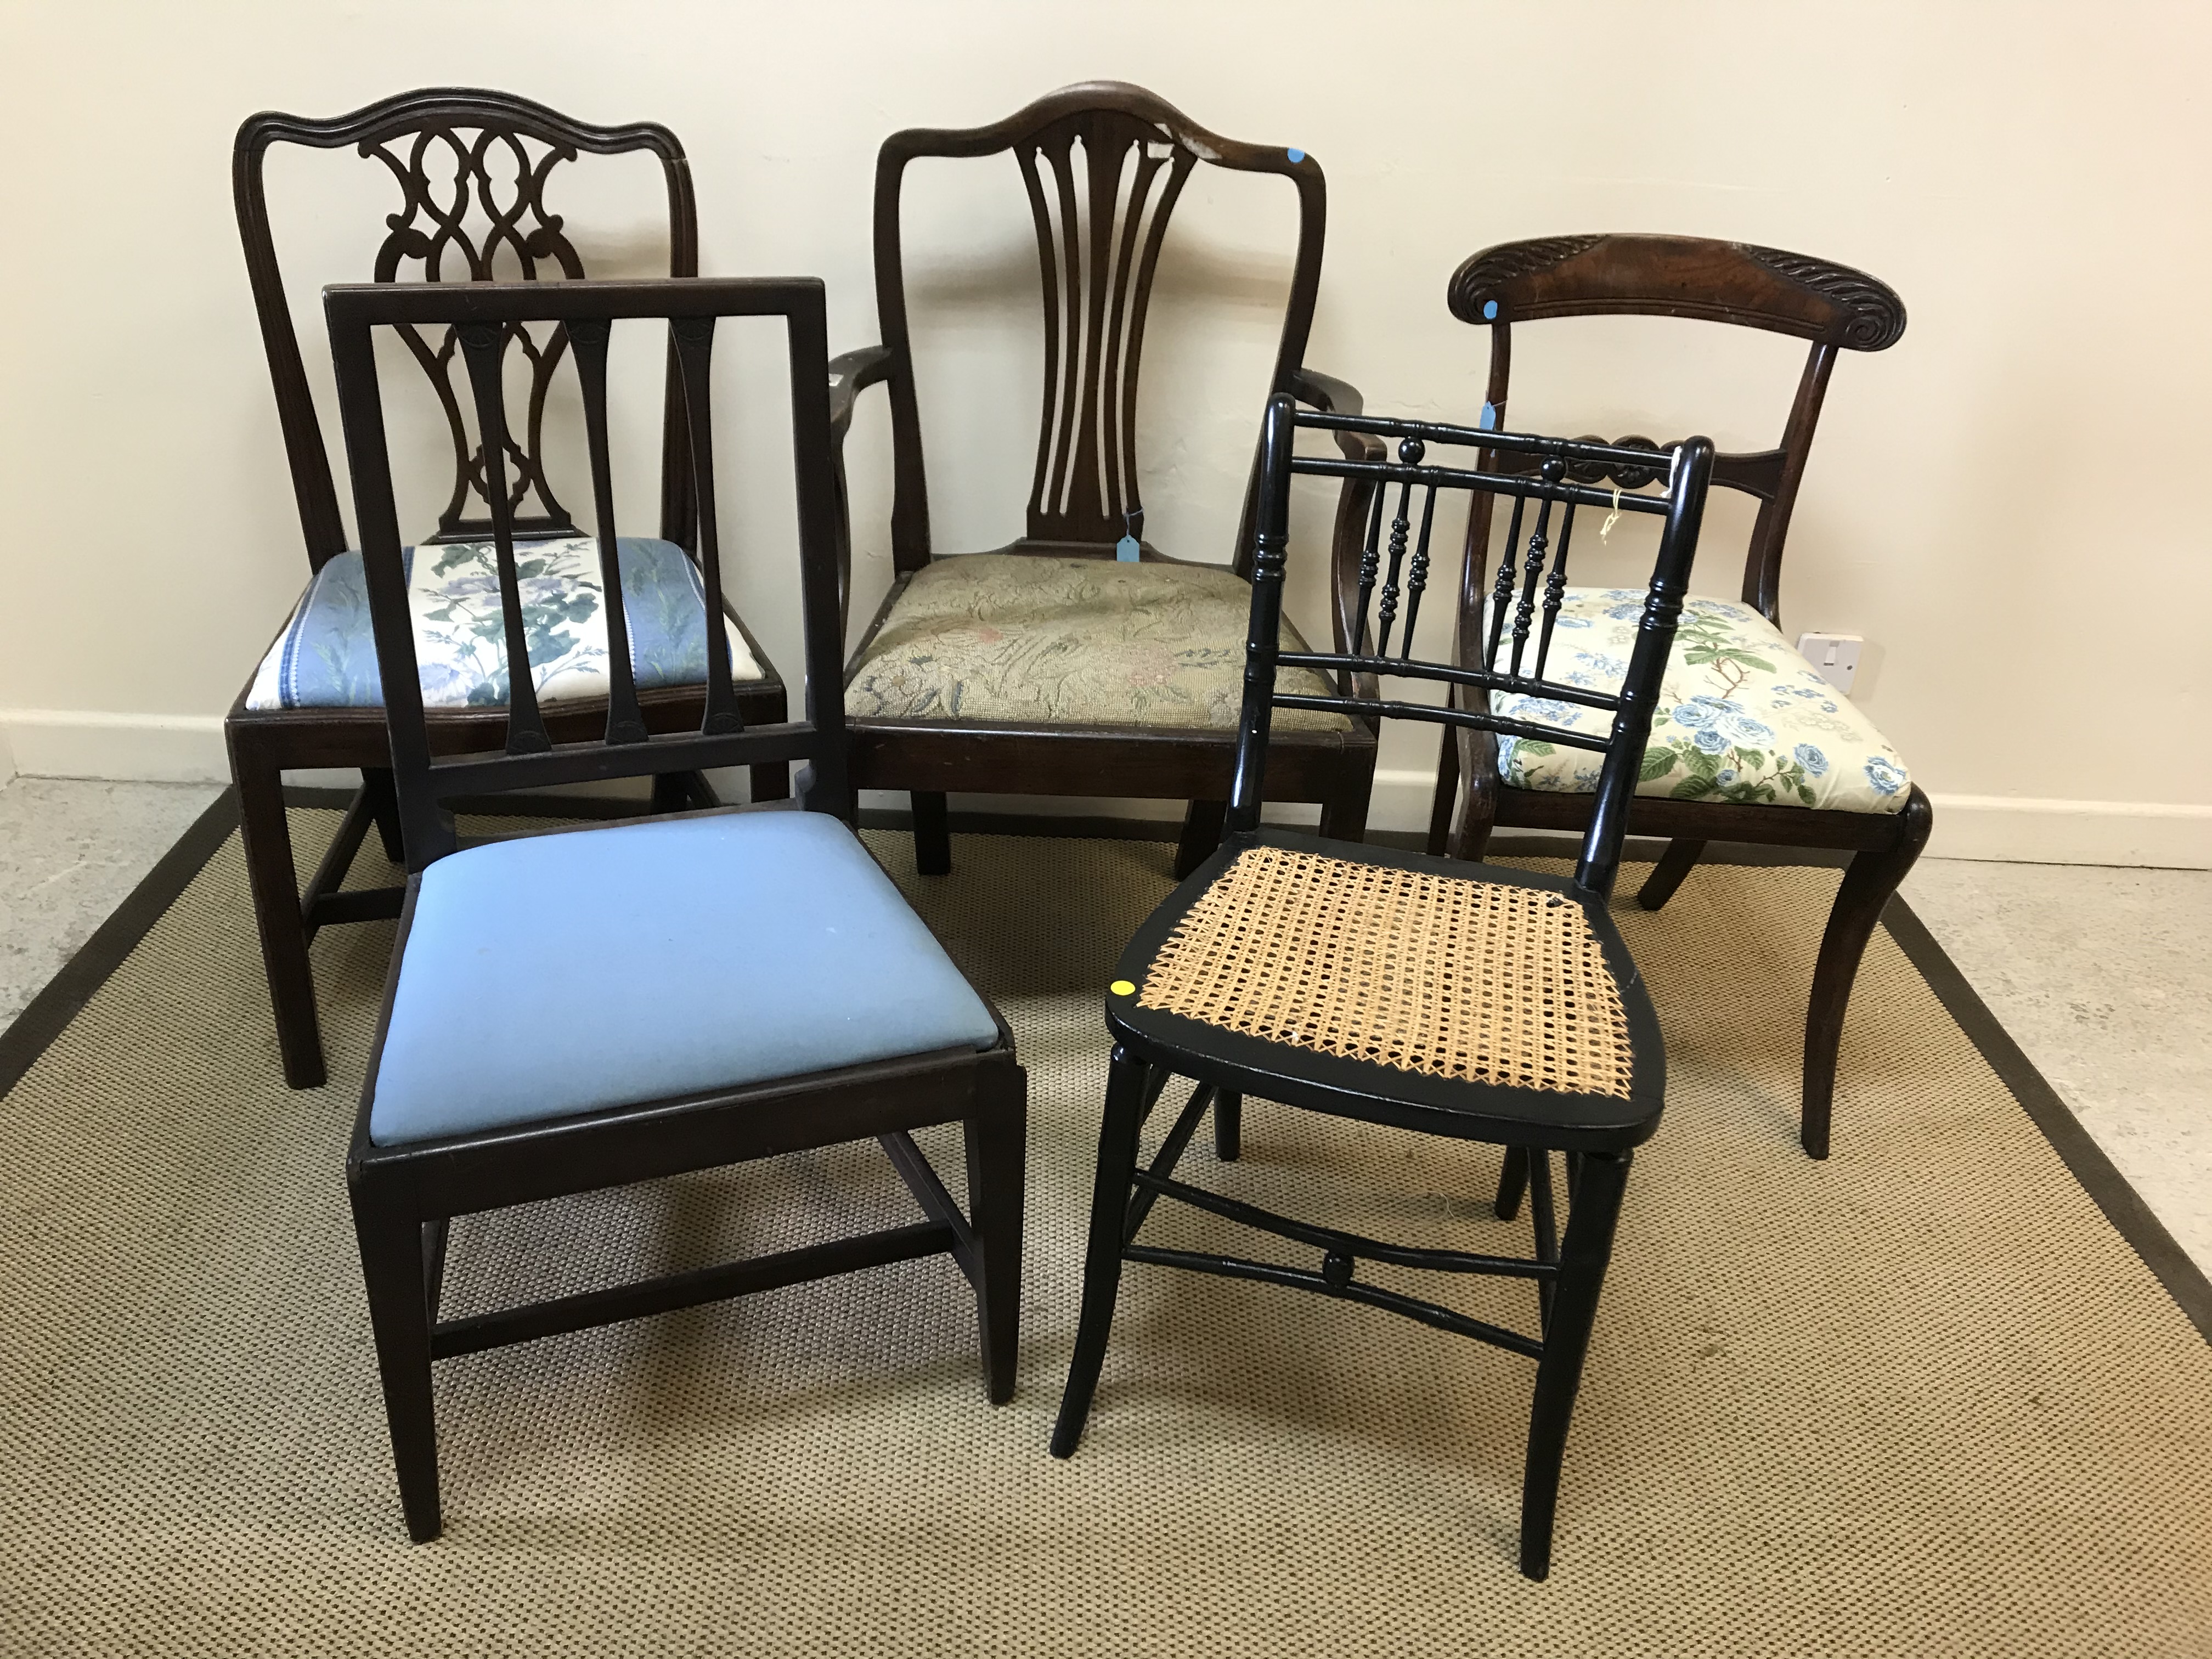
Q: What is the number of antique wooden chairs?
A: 5